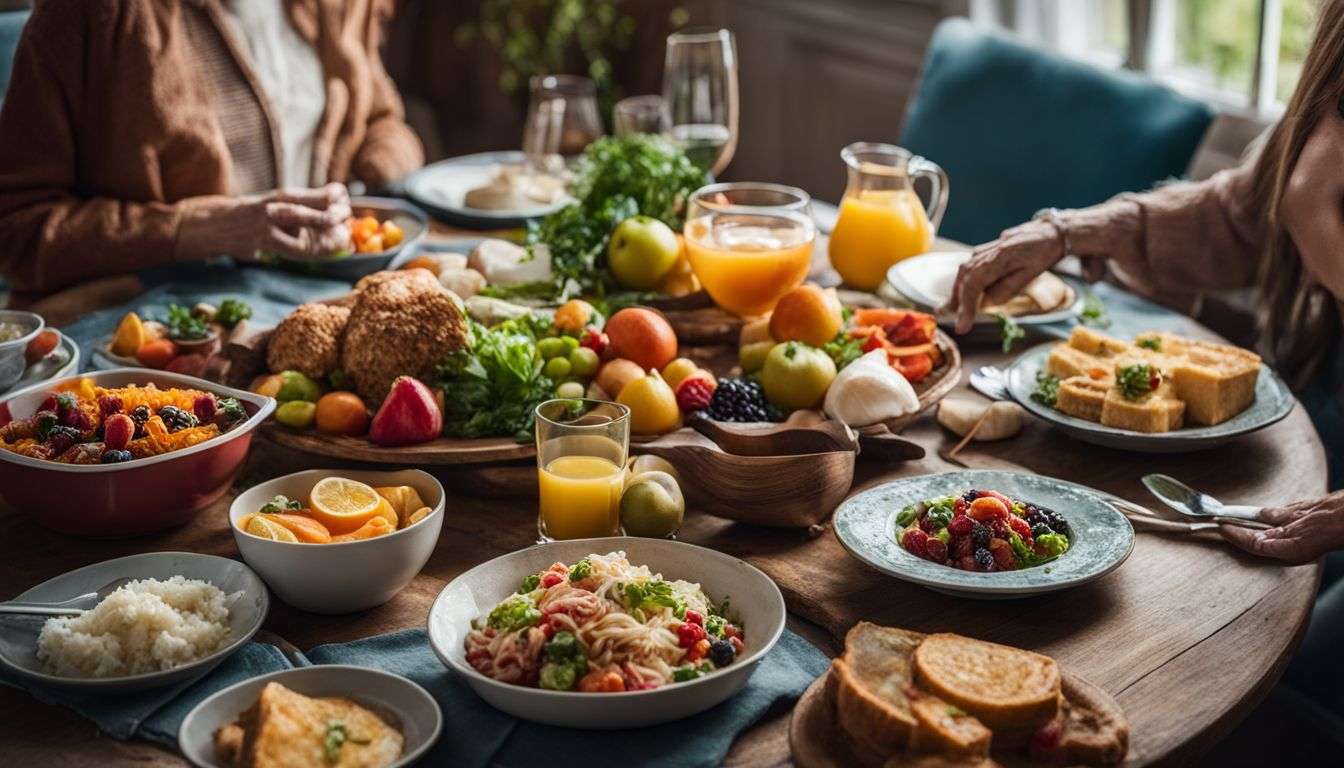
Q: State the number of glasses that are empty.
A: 2